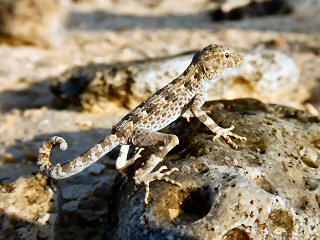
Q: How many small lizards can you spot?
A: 1